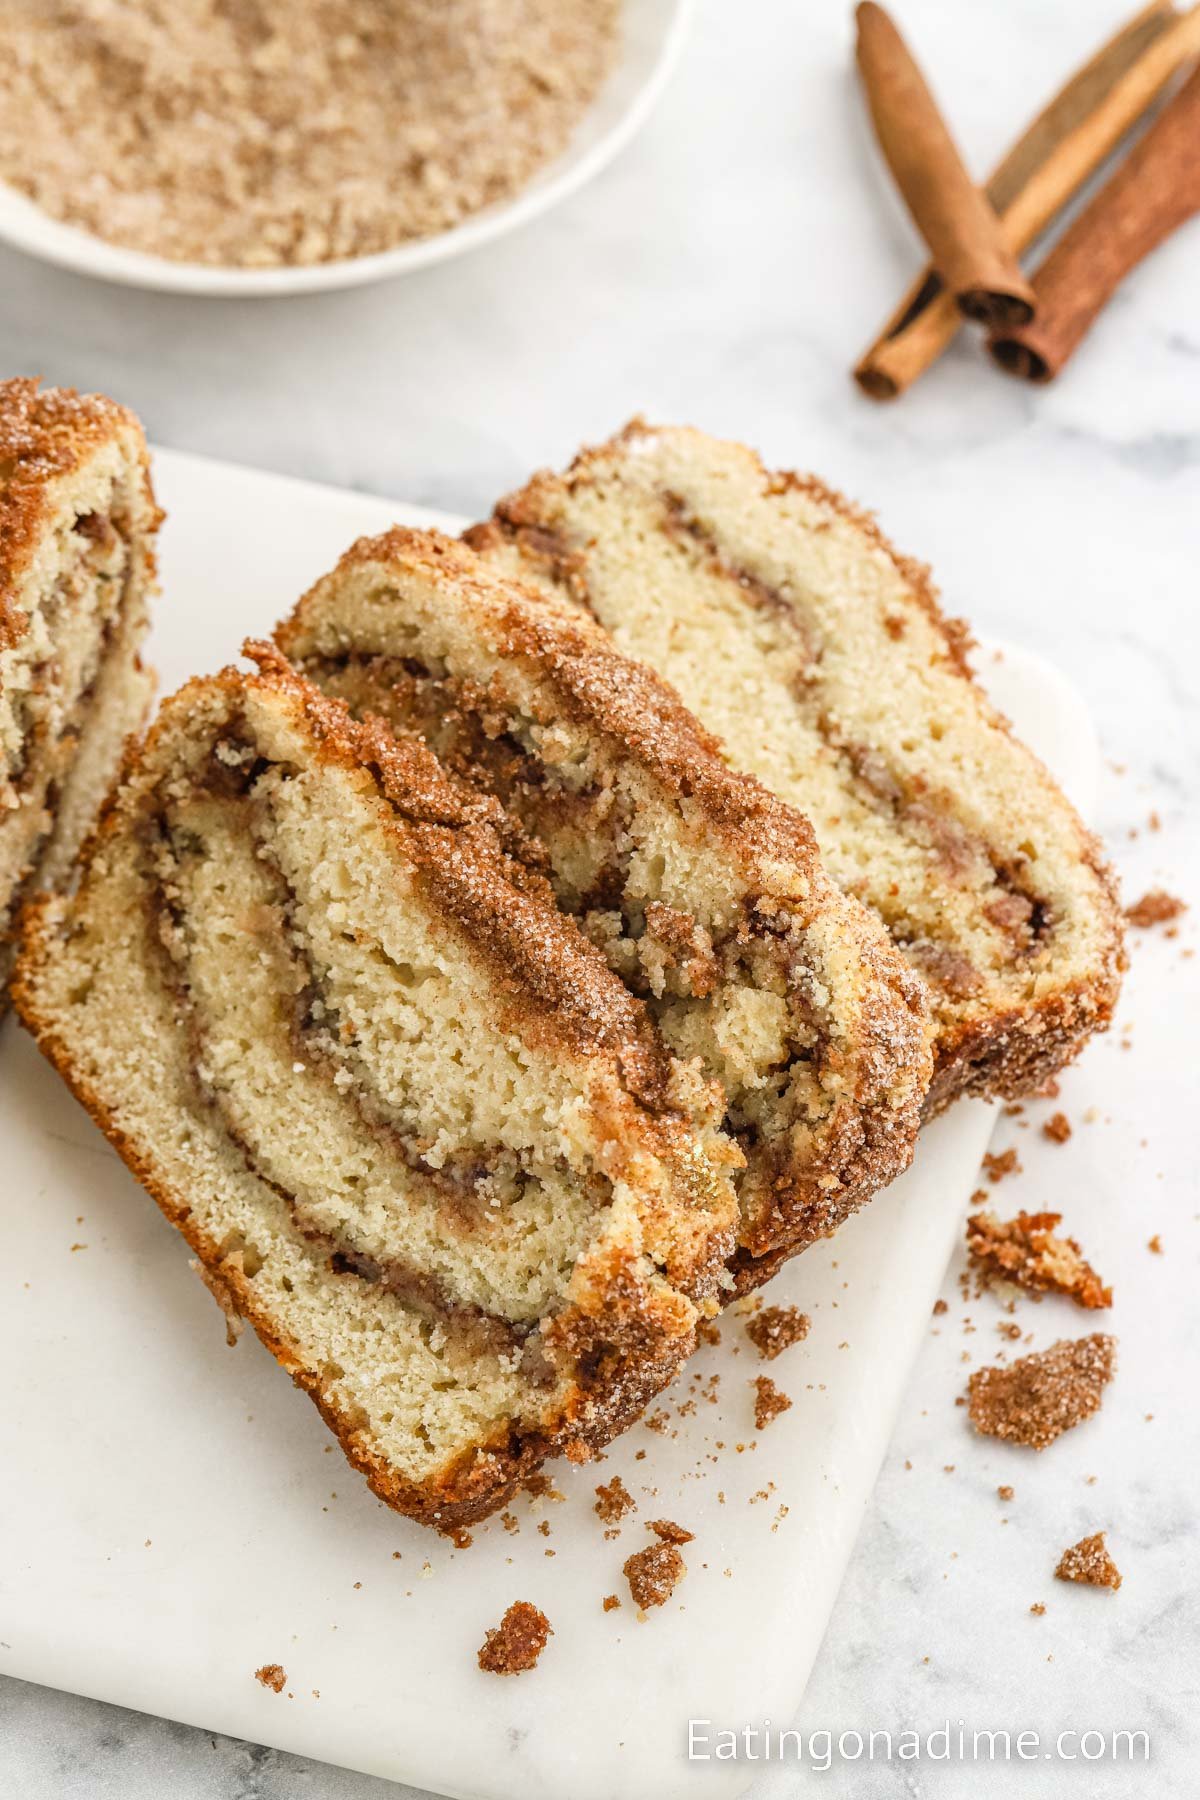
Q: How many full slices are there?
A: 3